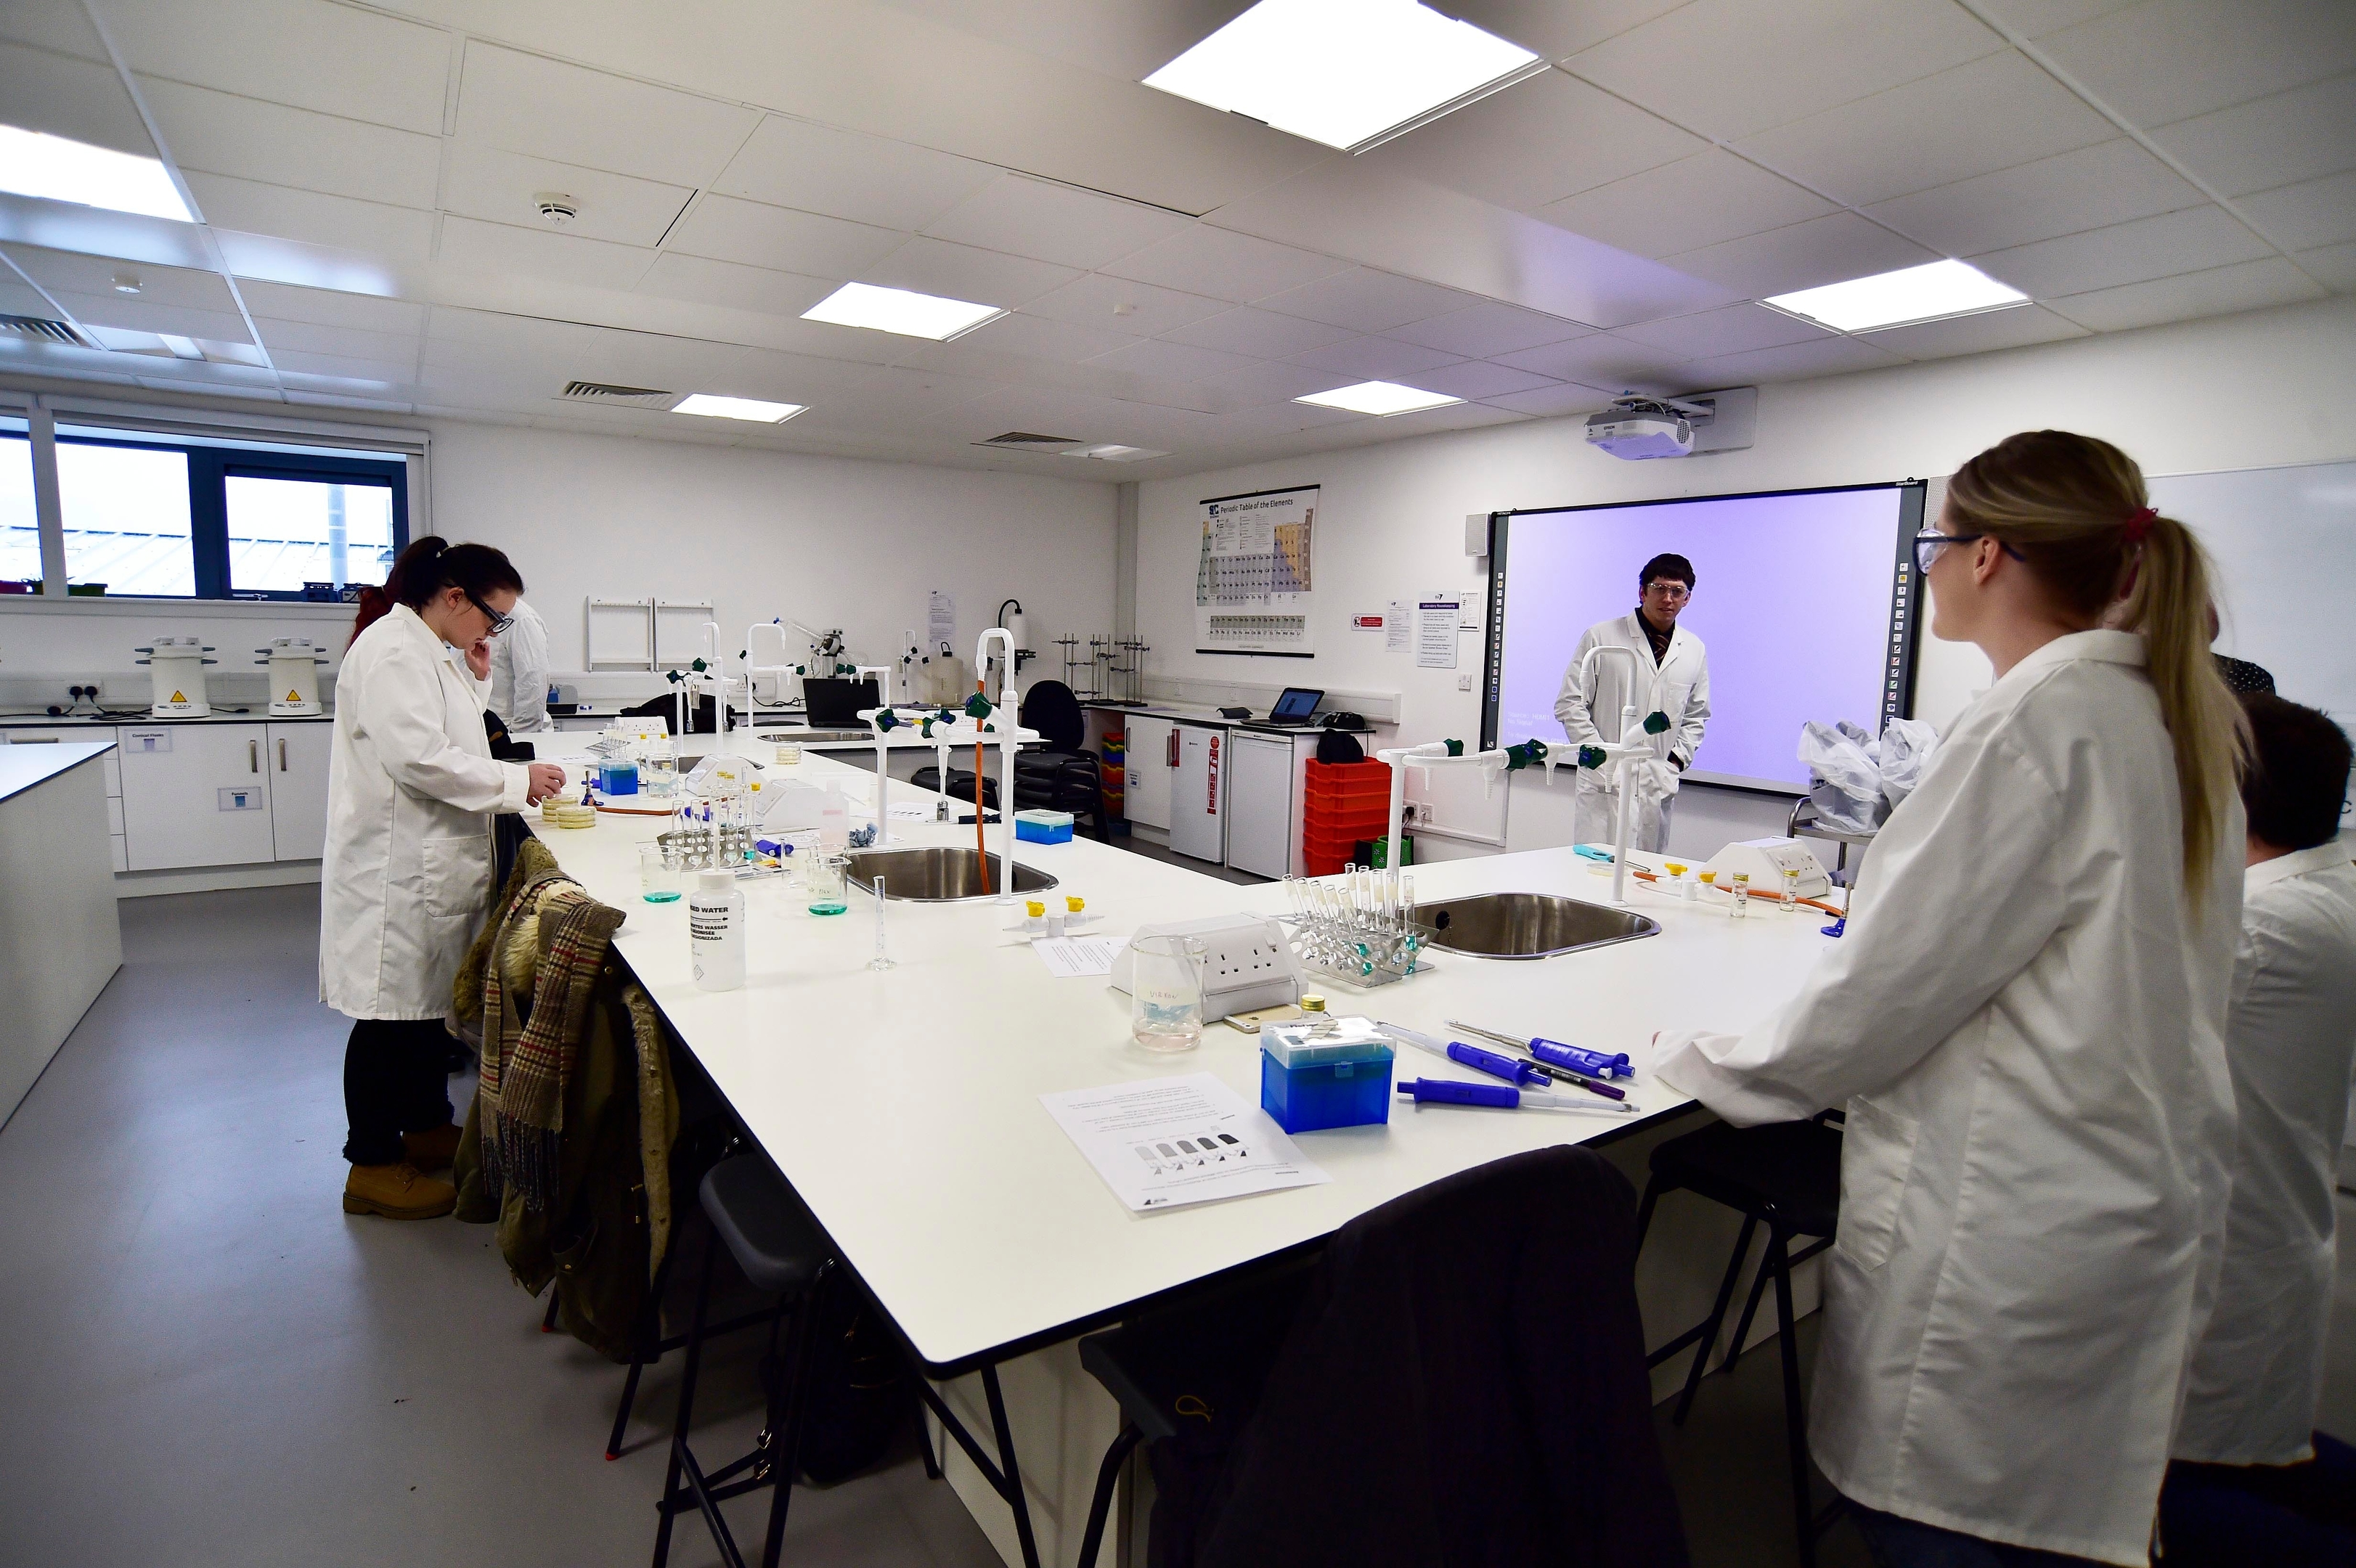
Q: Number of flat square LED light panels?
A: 6